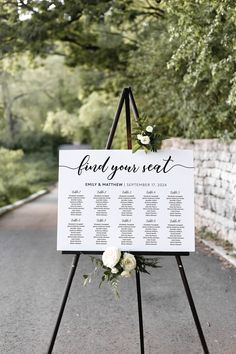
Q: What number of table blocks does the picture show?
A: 10